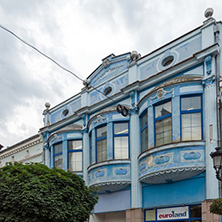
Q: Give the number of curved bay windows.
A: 3